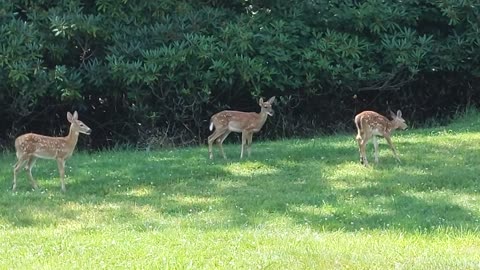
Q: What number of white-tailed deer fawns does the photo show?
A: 3